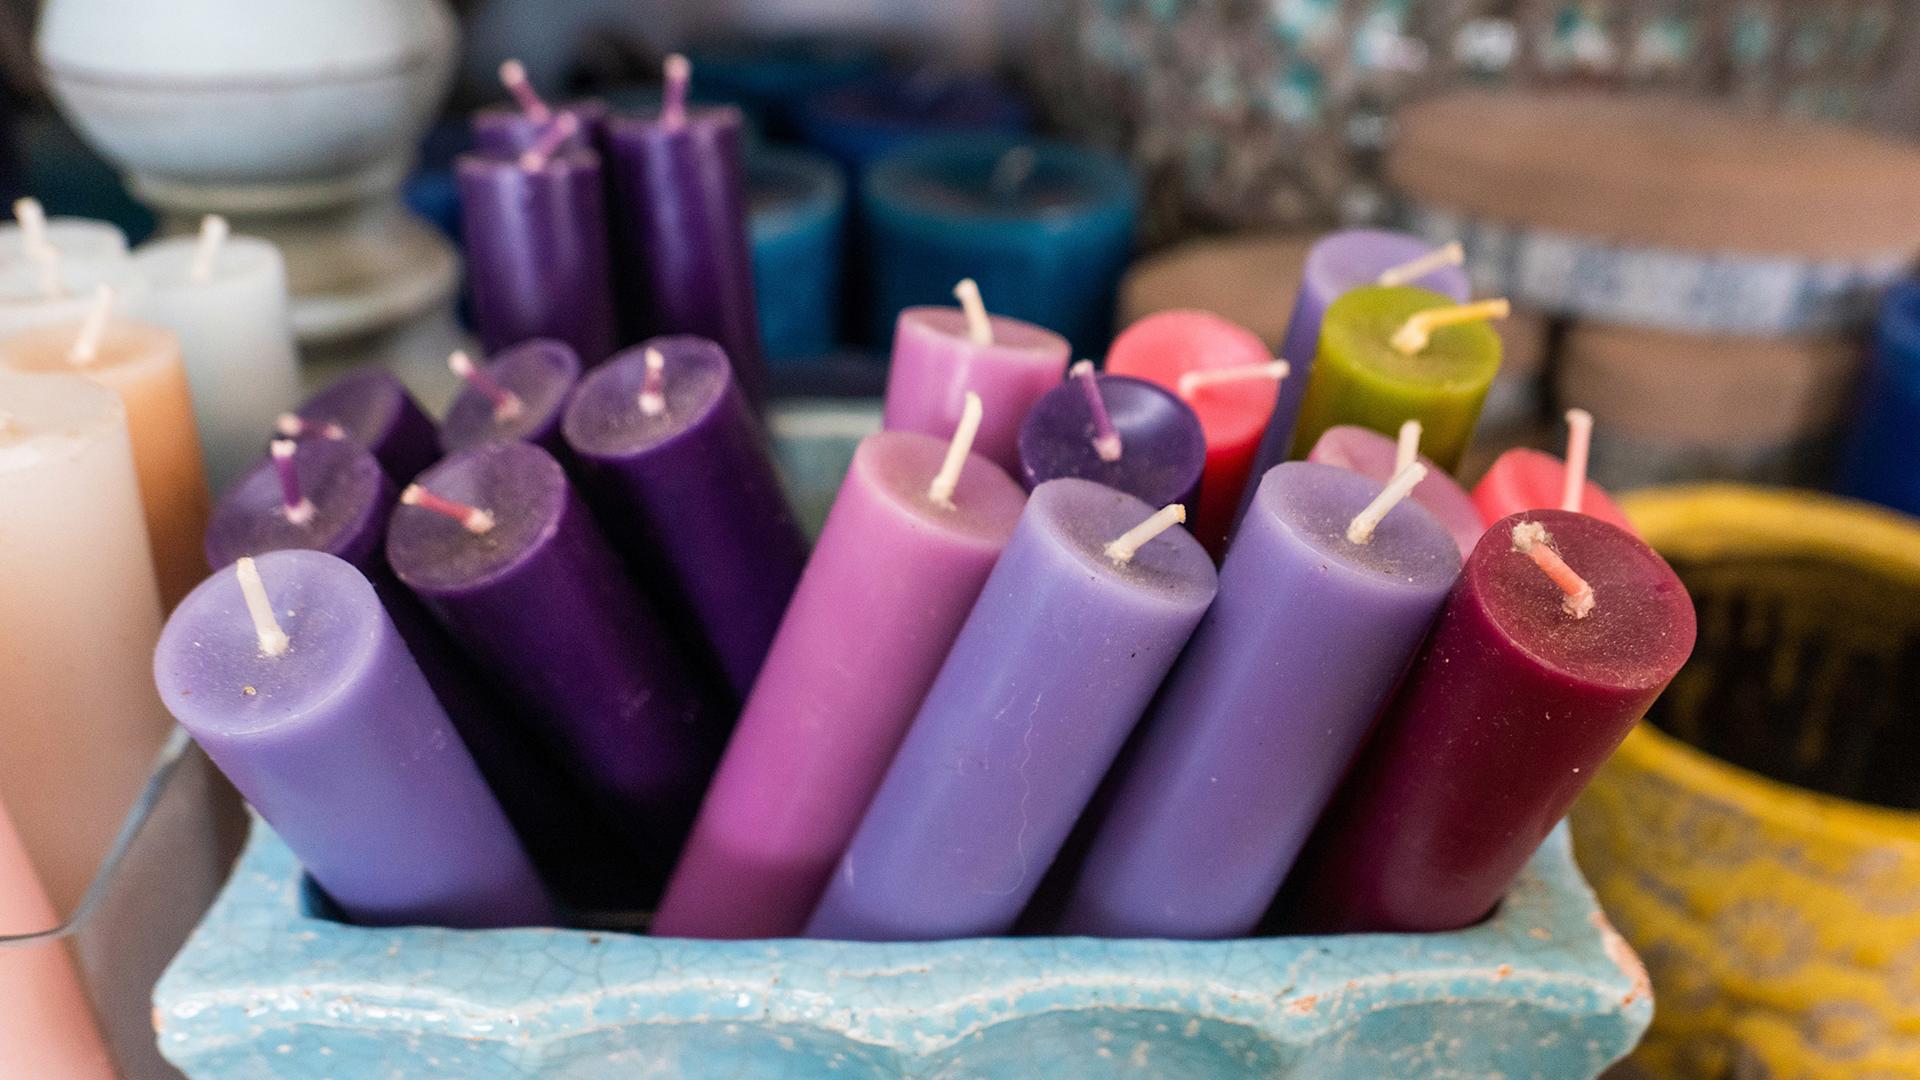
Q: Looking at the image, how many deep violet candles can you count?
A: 9